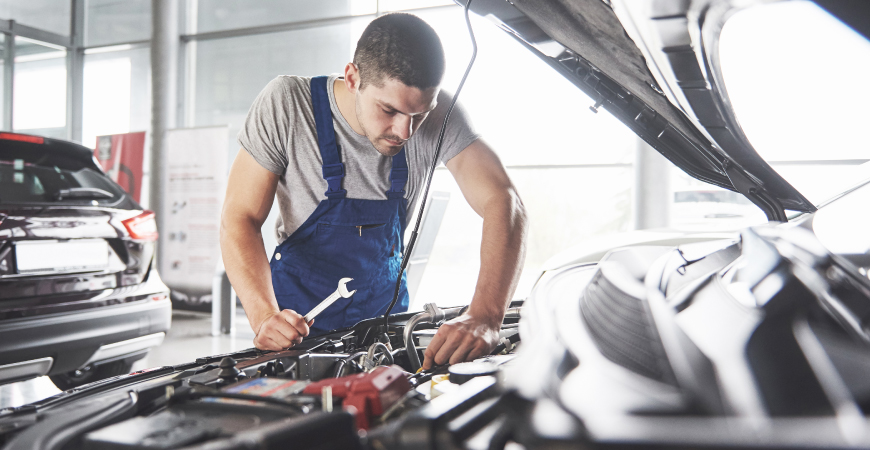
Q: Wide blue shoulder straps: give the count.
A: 2